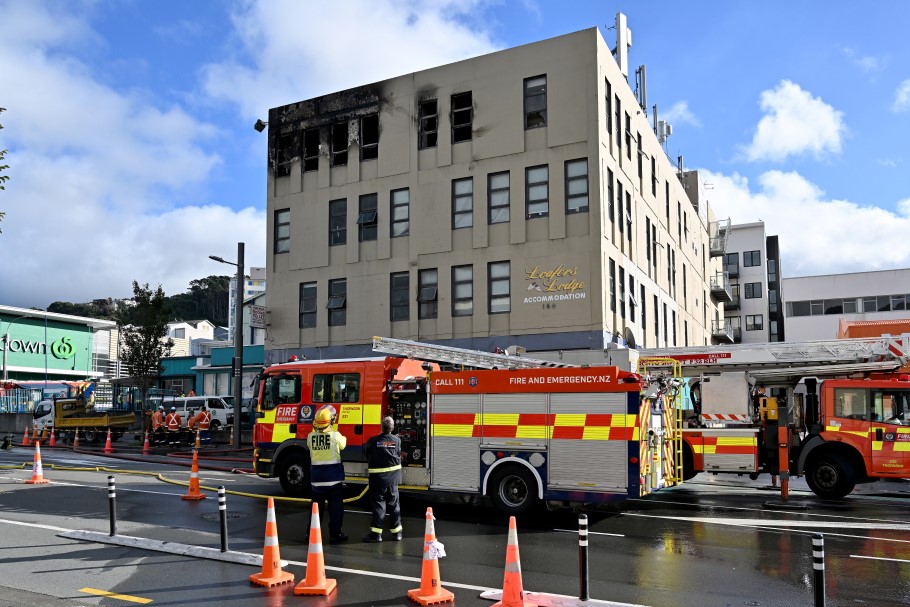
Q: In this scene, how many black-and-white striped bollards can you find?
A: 4